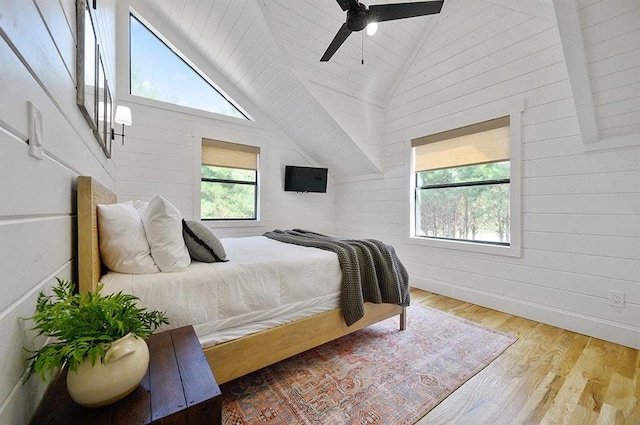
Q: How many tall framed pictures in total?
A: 3